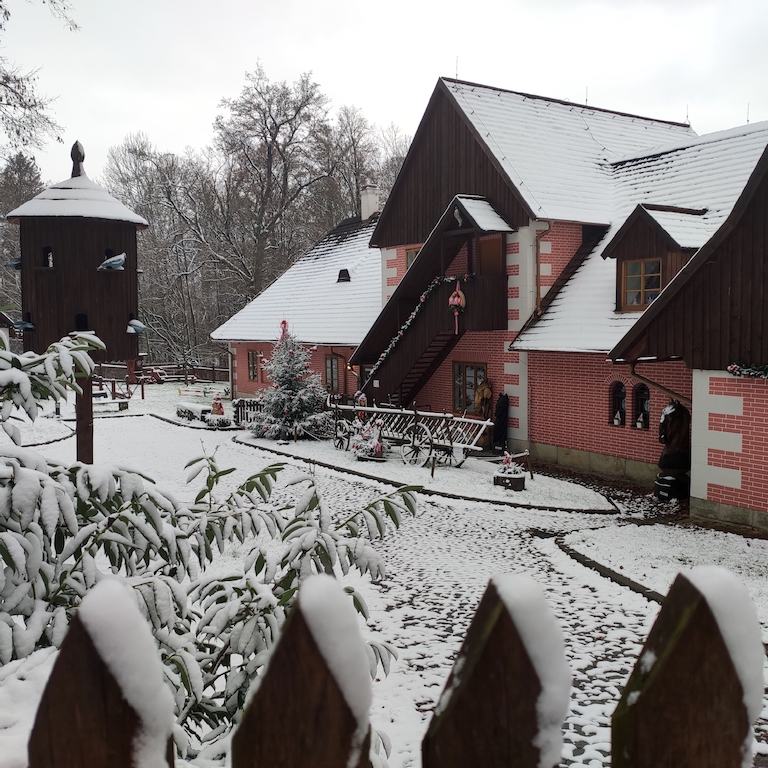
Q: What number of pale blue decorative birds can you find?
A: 4